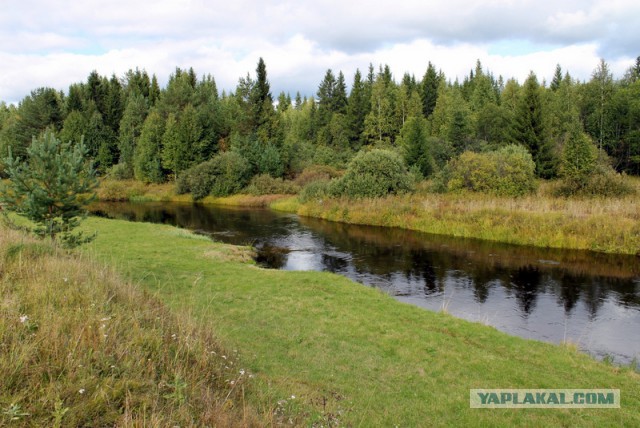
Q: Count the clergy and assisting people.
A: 0